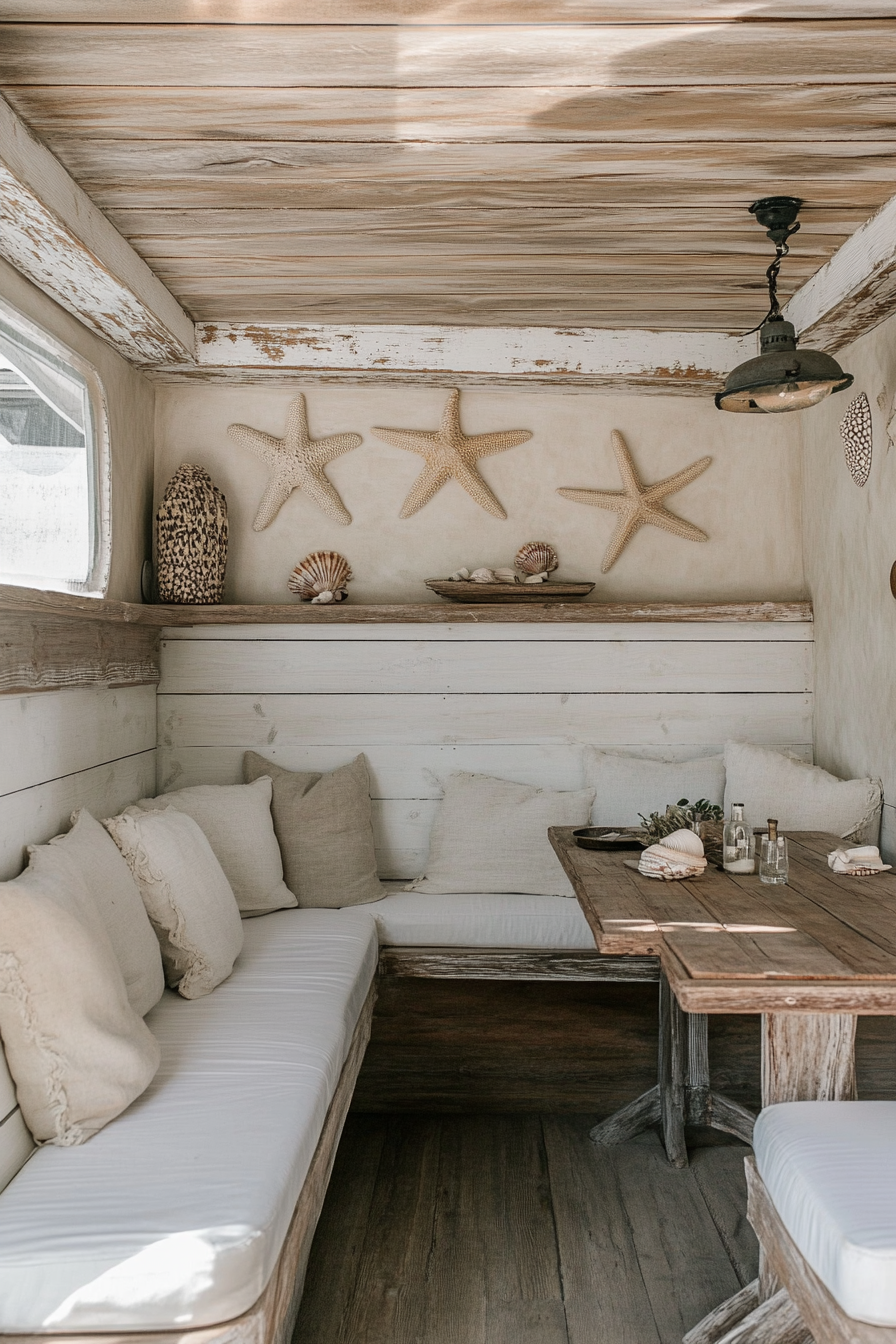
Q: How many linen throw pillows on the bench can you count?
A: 8